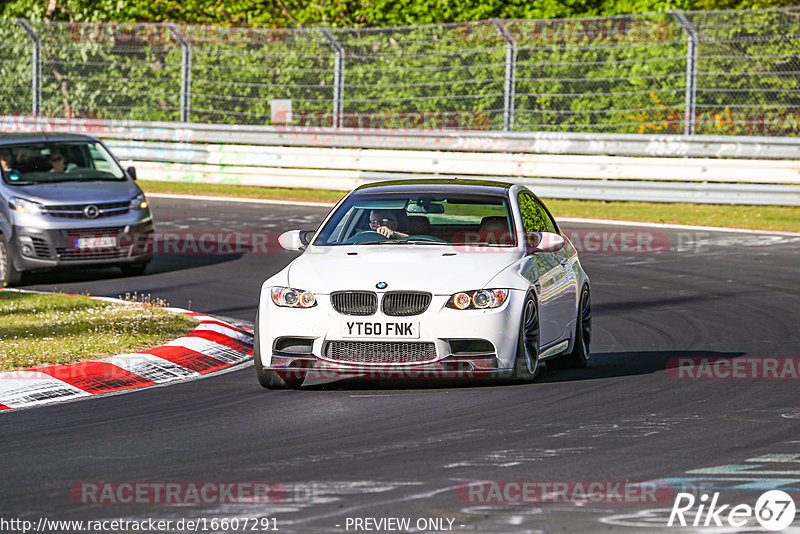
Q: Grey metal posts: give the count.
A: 5